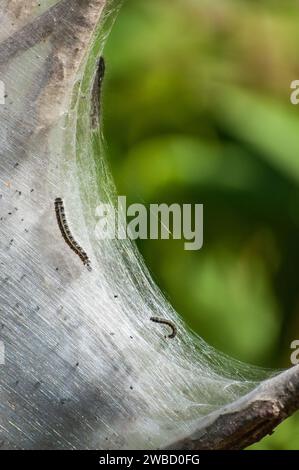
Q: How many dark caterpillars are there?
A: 3